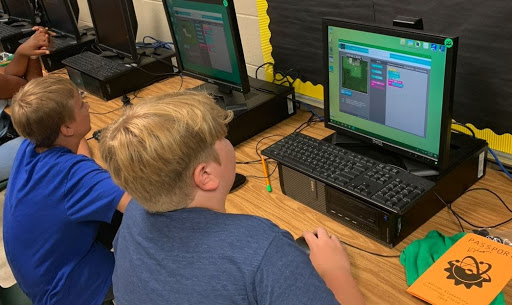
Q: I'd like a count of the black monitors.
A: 5